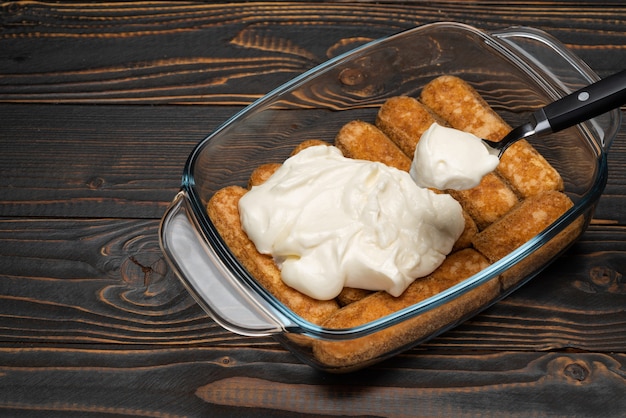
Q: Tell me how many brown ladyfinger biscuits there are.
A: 8